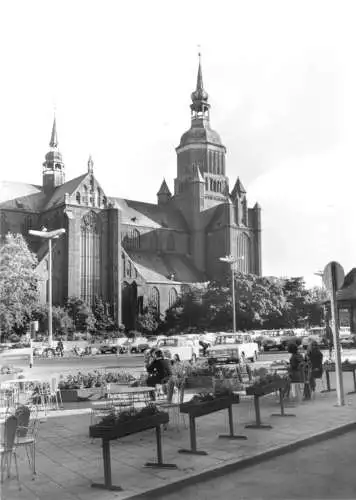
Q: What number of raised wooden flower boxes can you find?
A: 4